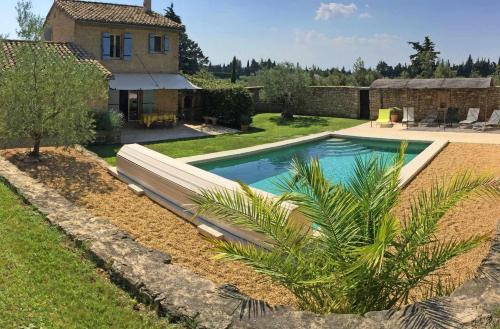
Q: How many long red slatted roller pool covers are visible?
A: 0